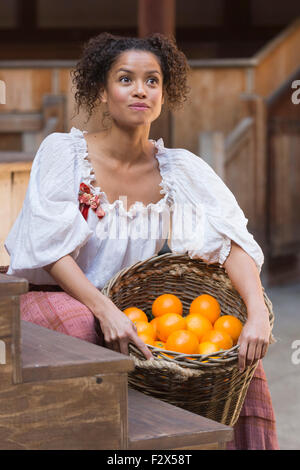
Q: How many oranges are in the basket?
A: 13